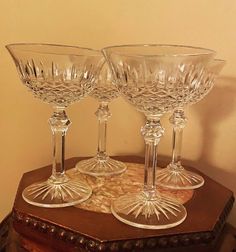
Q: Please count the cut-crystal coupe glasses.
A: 4